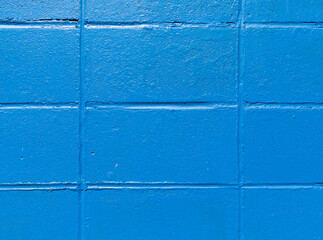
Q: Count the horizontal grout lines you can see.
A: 3